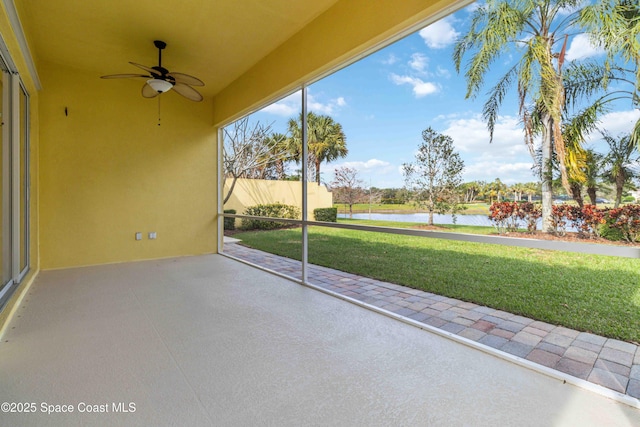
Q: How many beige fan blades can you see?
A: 5